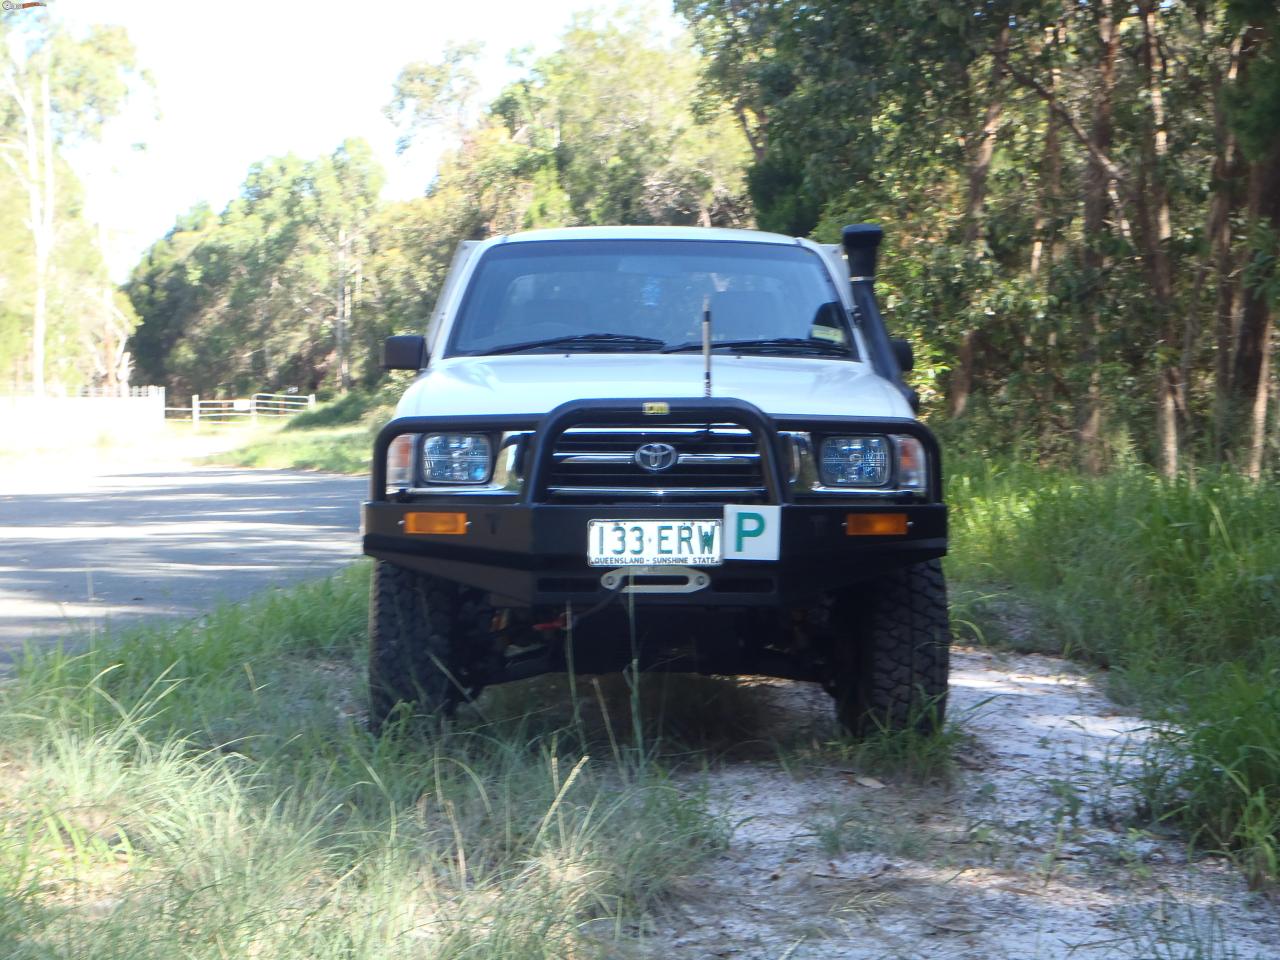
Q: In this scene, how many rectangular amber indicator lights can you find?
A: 2